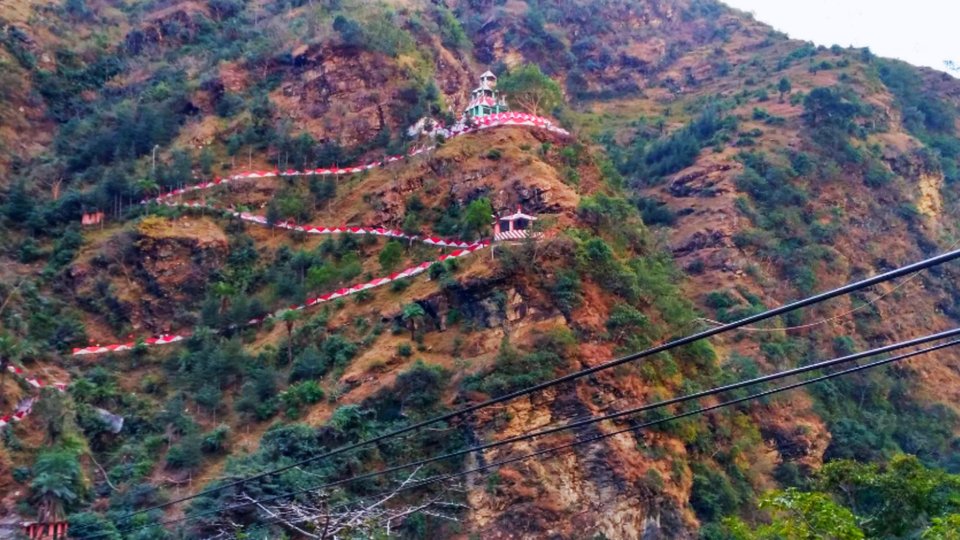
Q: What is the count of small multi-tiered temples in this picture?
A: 1